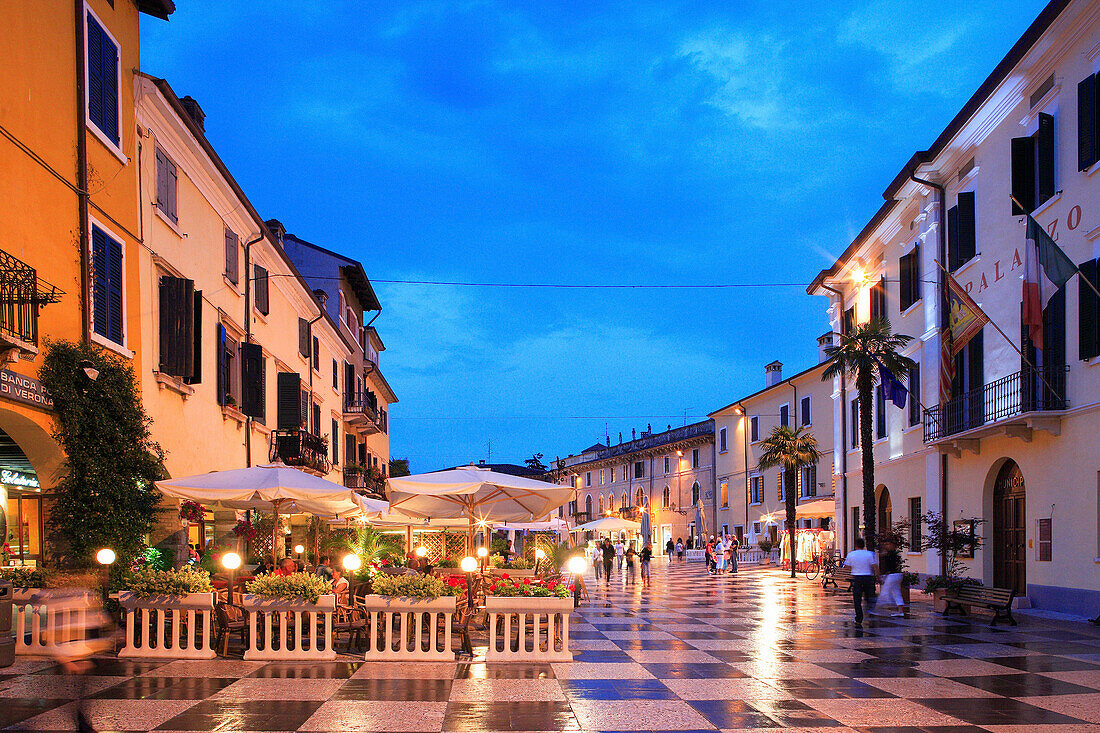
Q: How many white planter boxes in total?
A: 5